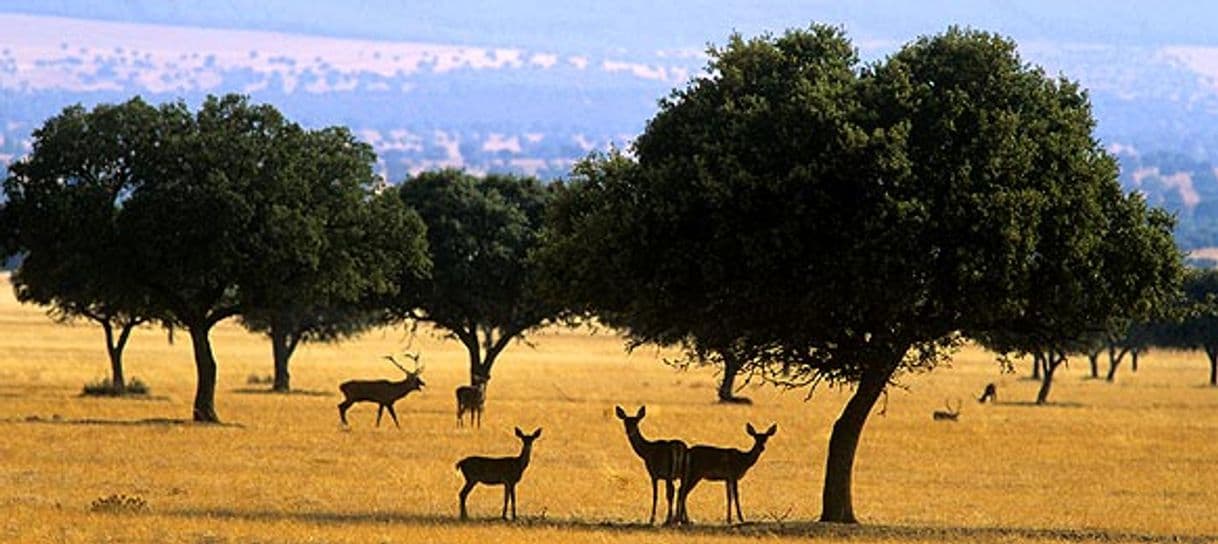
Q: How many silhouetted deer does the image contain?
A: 7